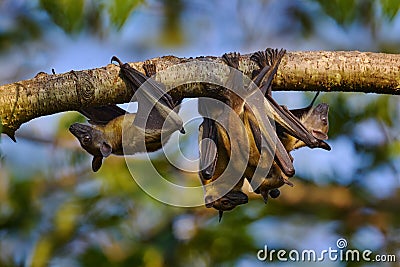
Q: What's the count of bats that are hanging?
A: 4